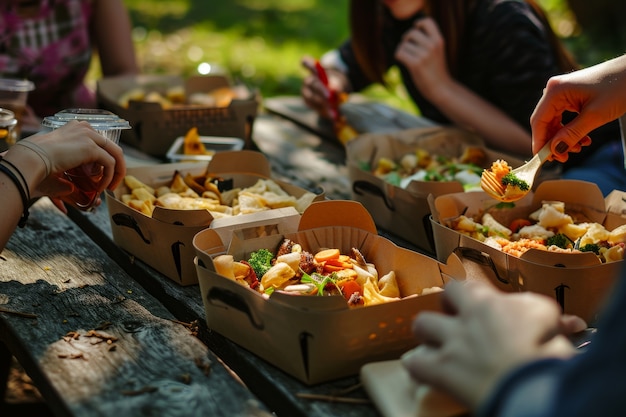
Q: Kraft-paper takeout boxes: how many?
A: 5